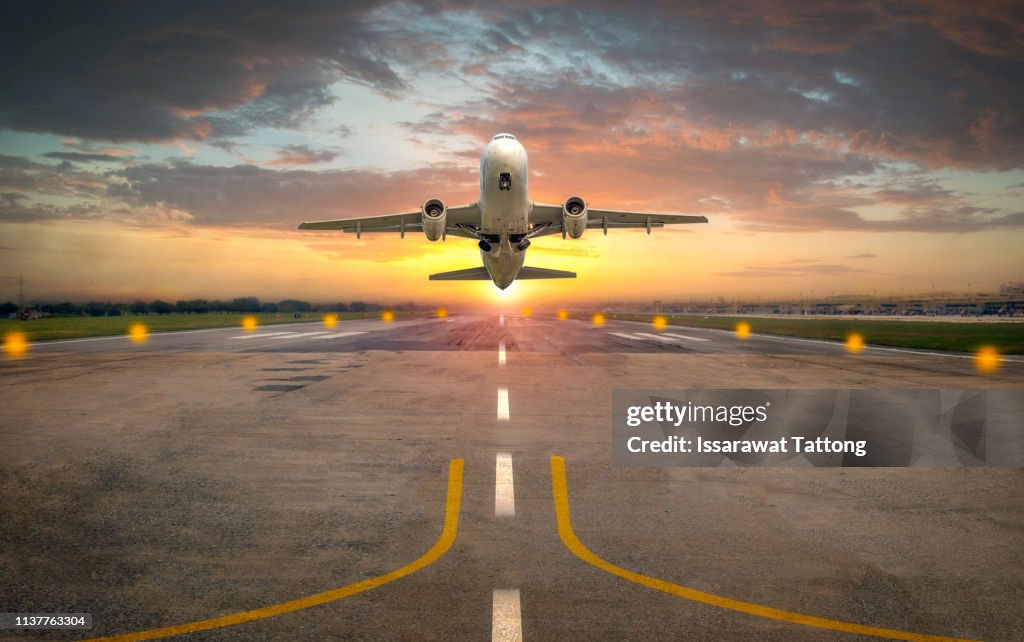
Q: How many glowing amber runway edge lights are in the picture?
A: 13